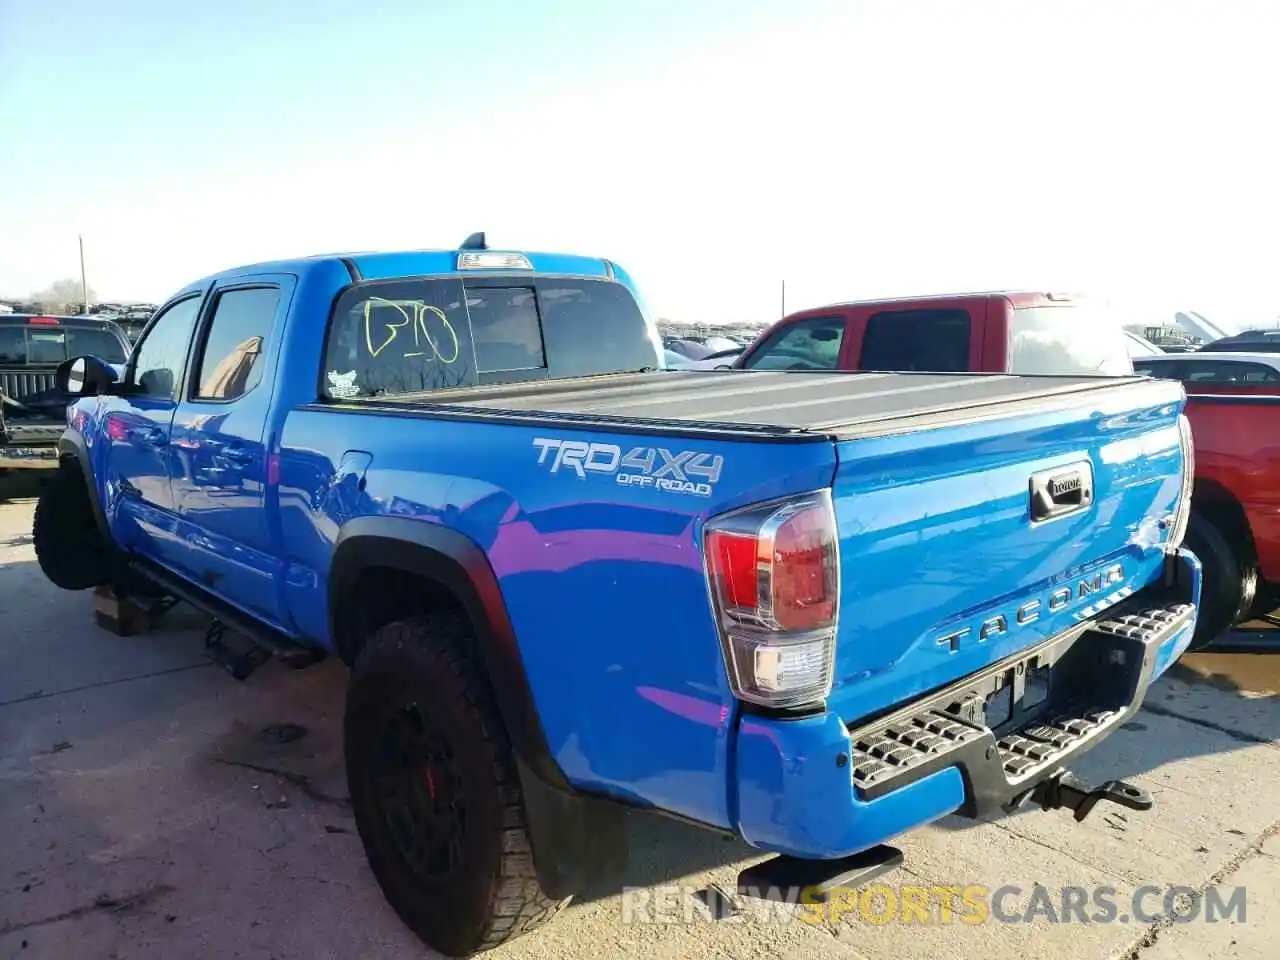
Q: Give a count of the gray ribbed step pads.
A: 3